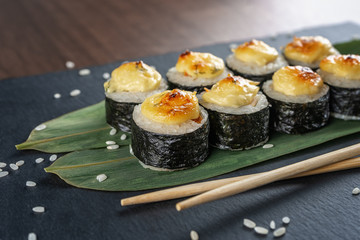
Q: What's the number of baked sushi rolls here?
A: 8